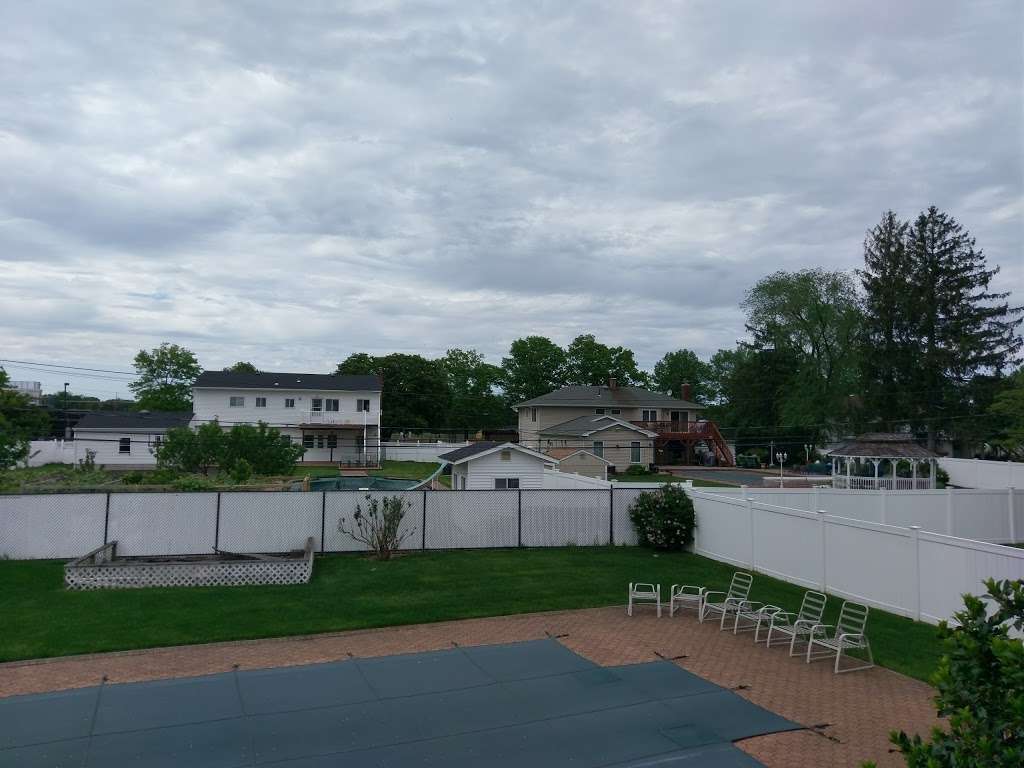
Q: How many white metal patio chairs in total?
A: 6